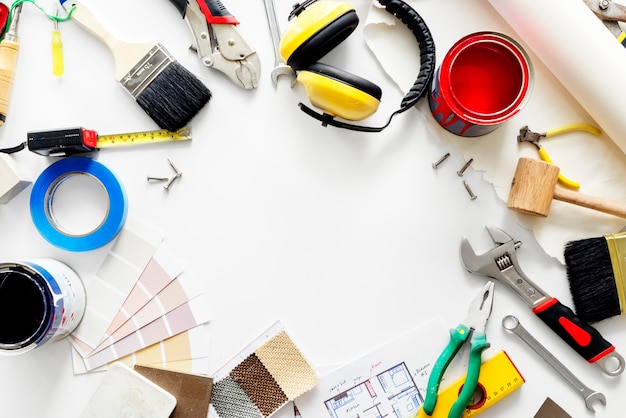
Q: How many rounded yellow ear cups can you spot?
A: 2